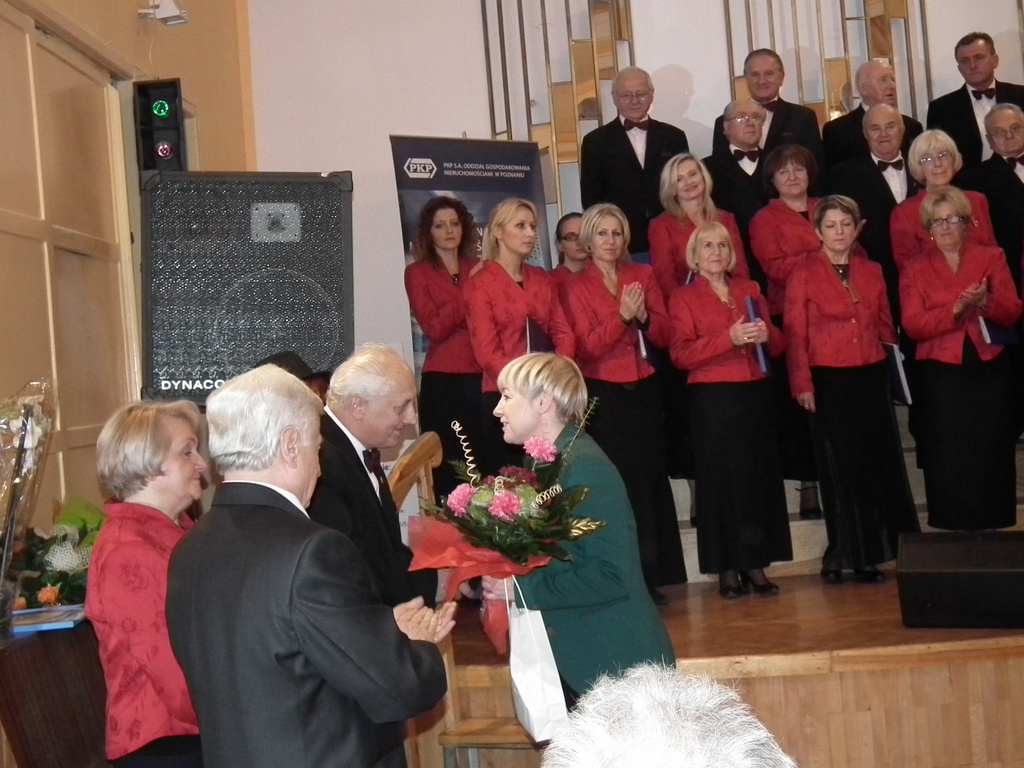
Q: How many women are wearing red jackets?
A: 11